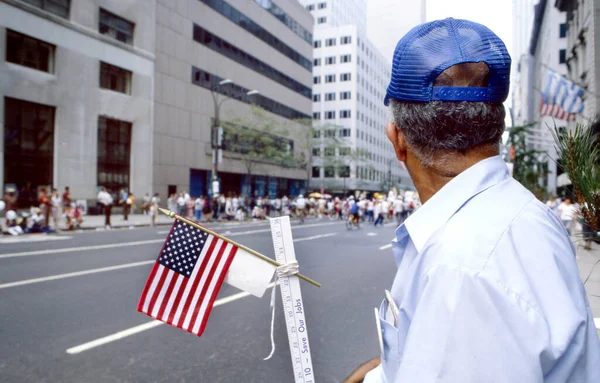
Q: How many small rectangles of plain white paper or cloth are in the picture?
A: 1